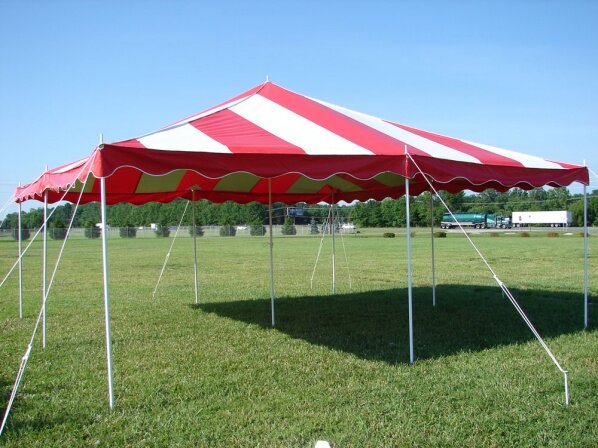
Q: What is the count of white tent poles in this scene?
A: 9